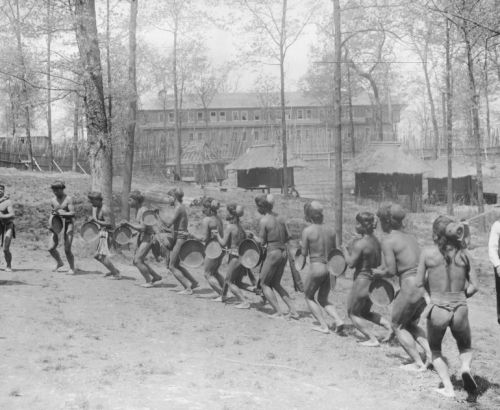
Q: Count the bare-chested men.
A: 12